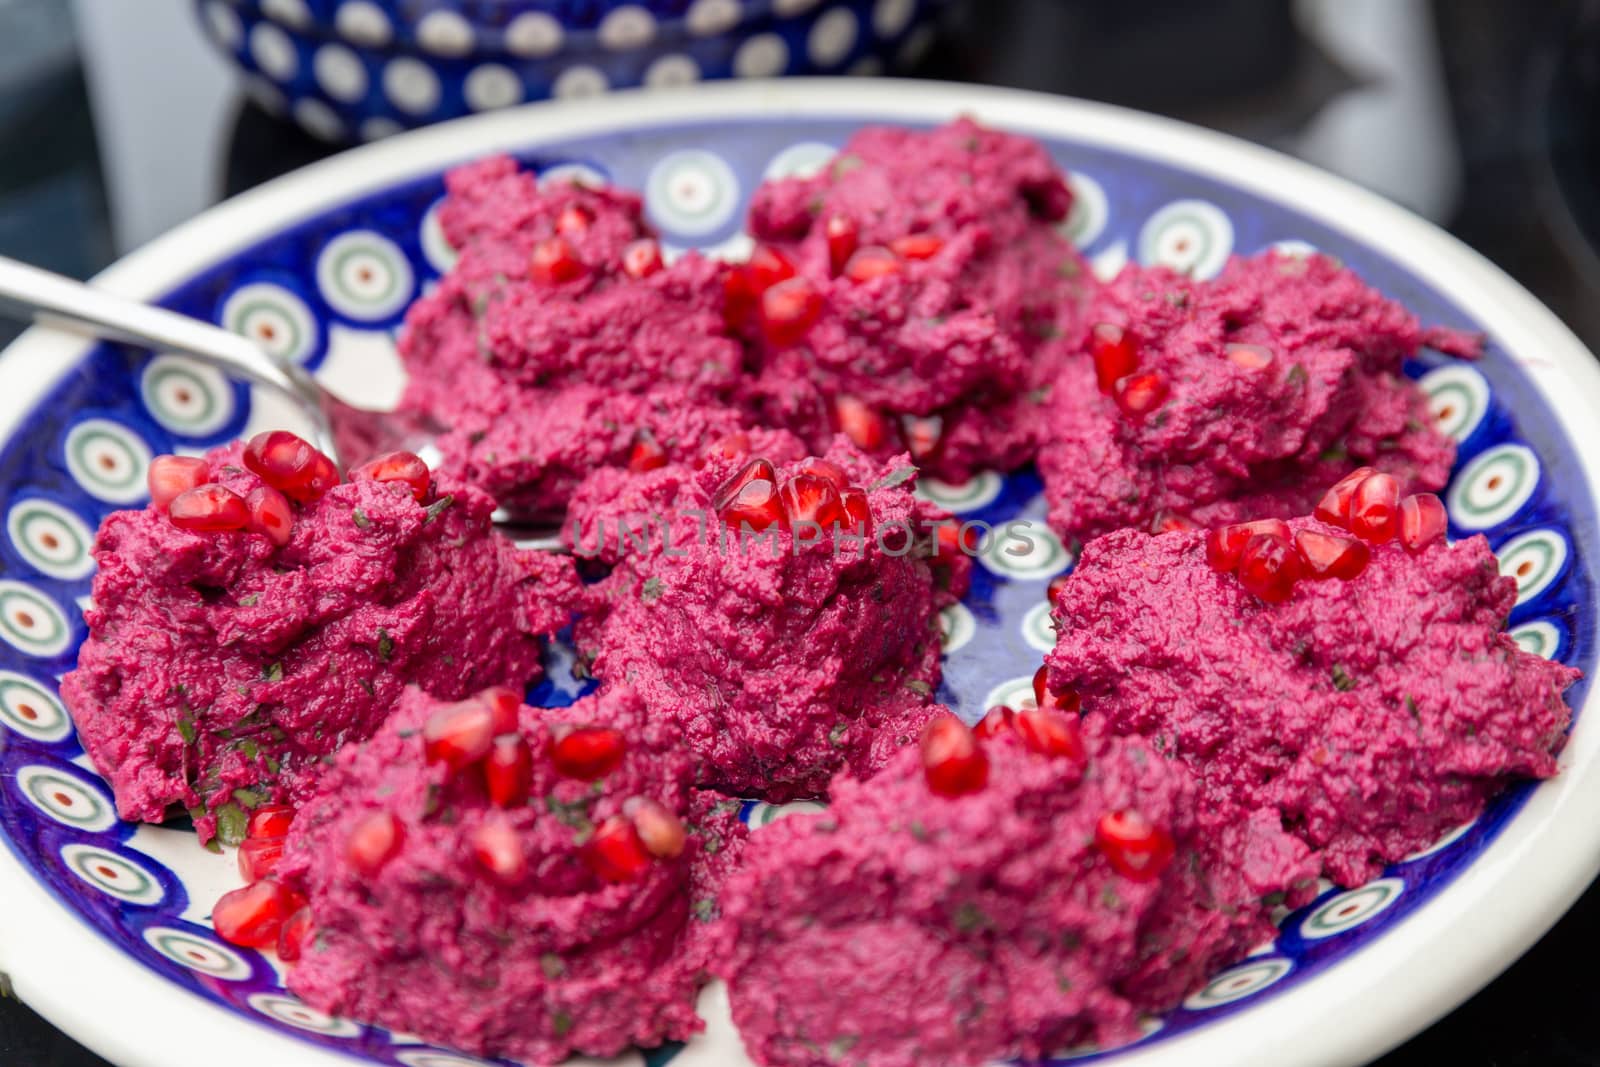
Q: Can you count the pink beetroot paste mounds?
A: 8